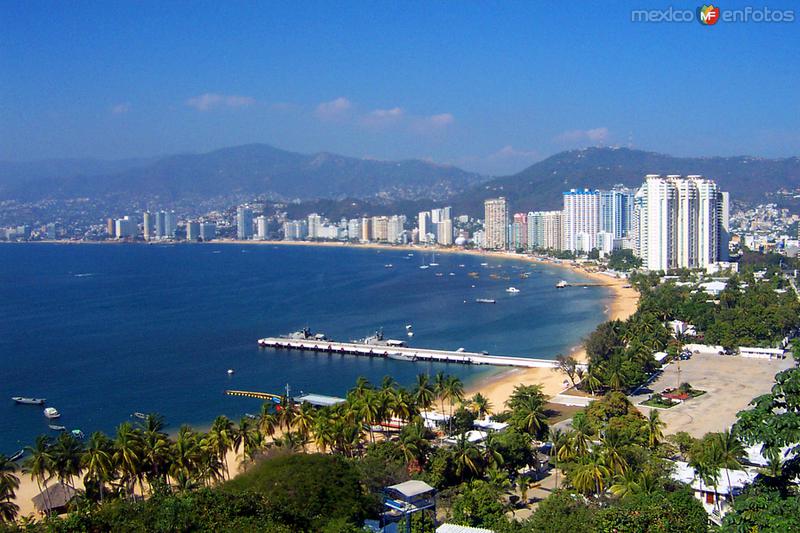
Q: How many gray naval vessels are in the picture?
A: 2